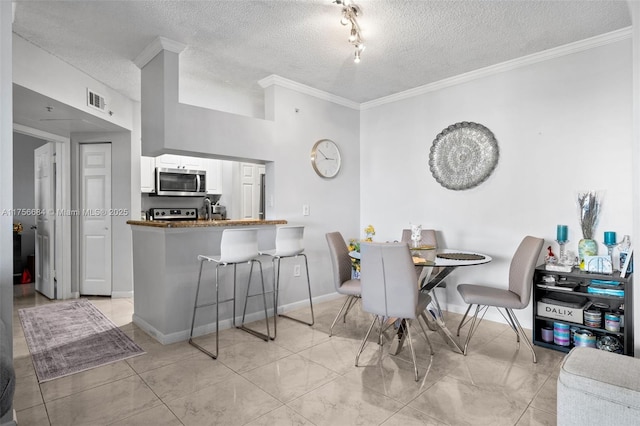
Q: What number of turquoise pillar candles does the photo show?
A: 2